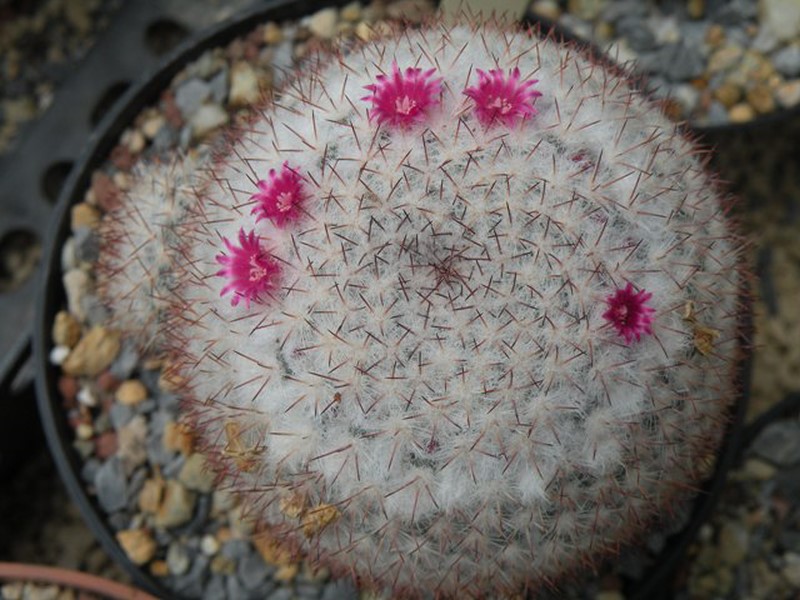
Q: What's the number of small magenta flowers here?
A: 5